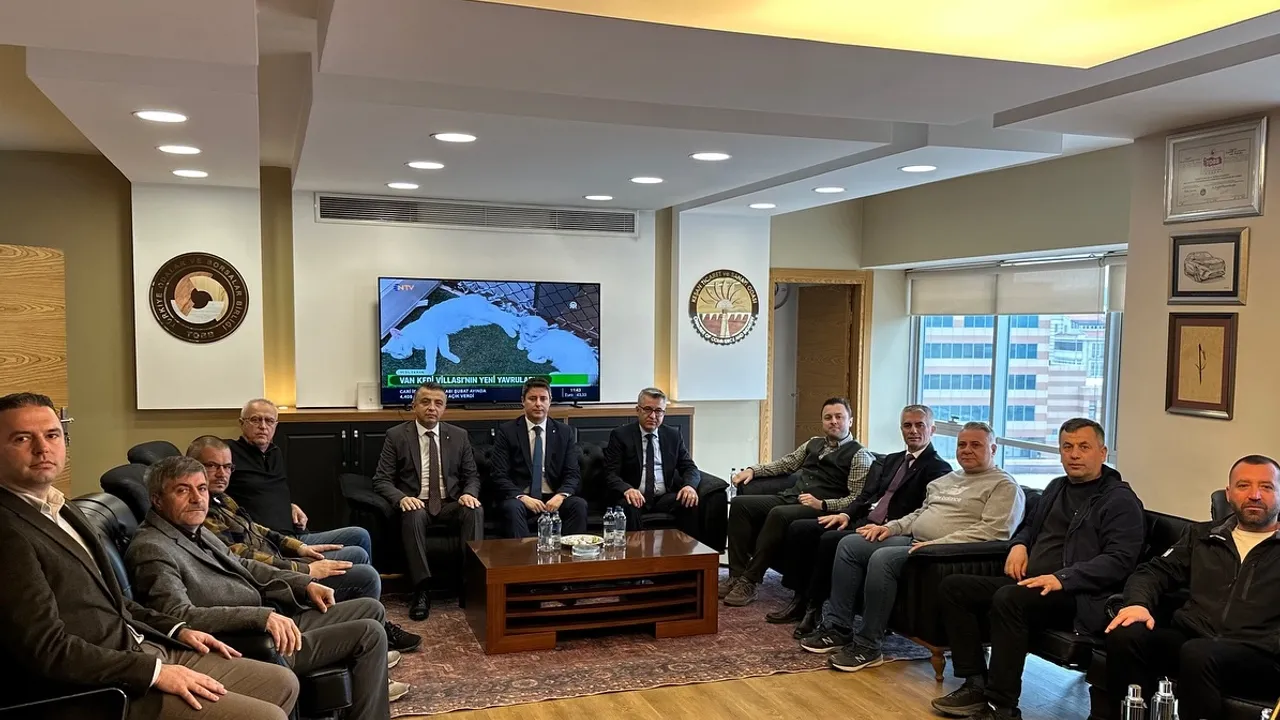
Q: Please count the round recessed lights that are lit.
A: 12